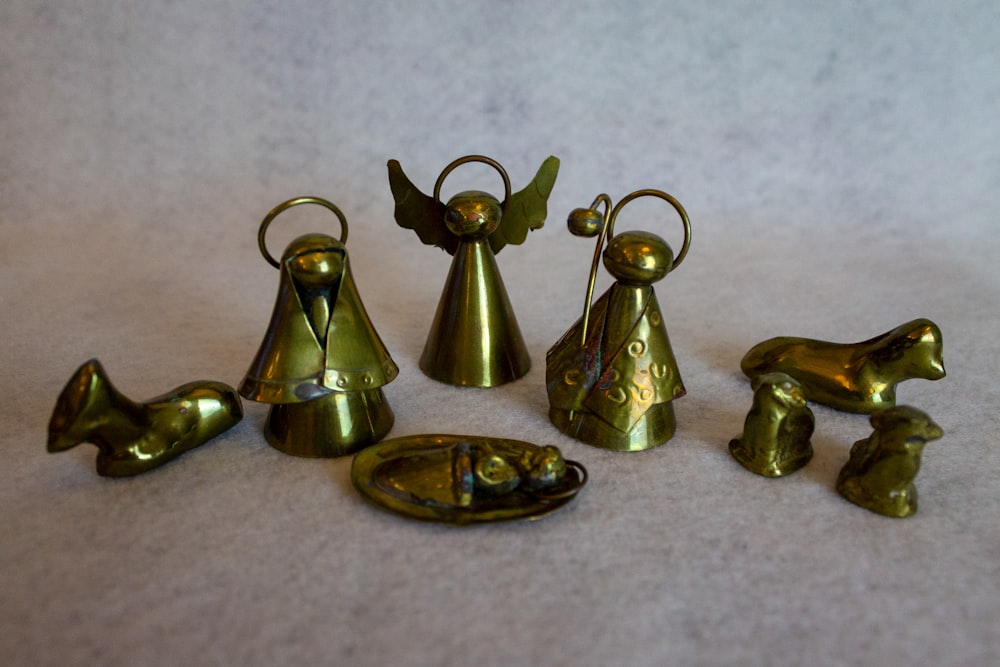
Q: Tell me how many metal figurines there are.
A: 8